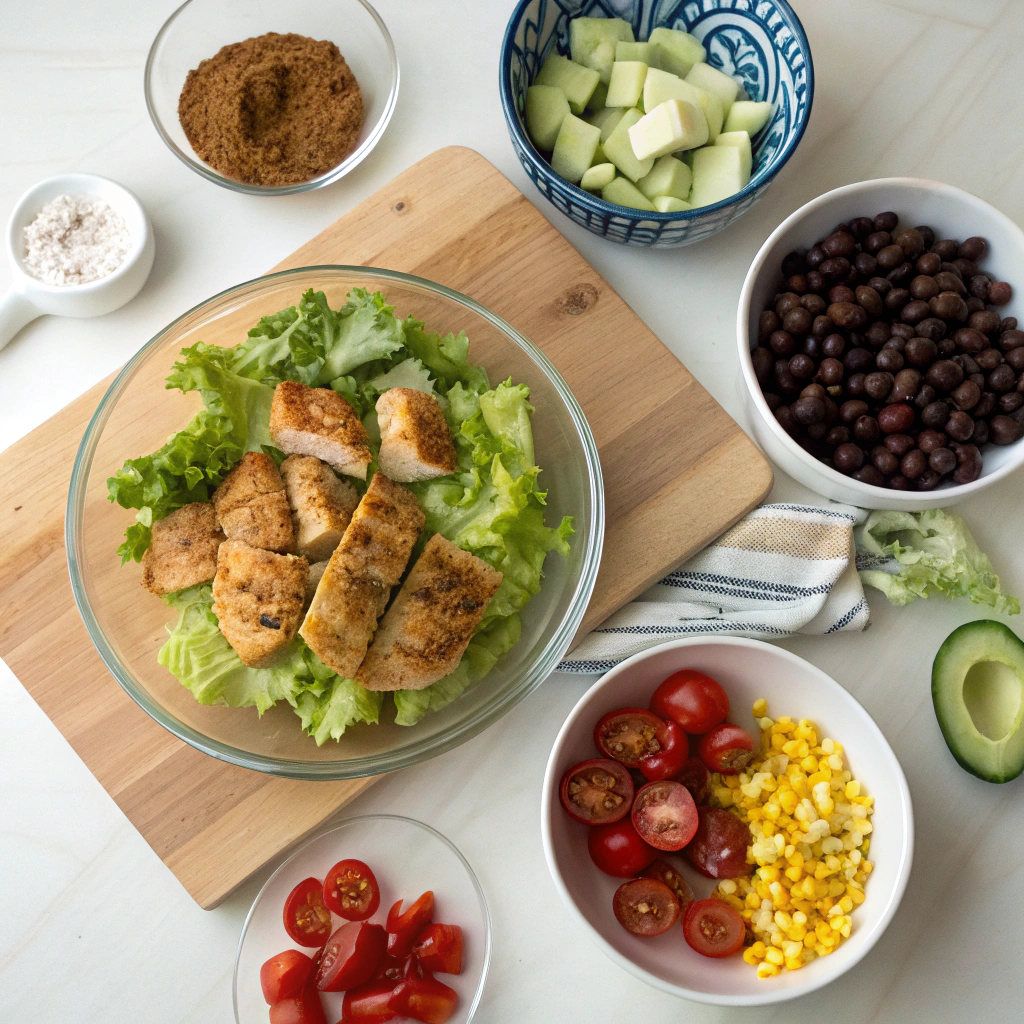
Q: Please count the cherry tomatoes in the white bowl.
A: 12